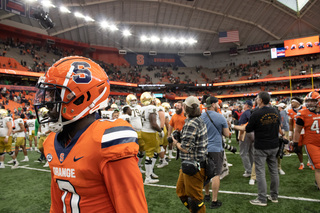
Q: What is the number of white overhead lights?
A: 14